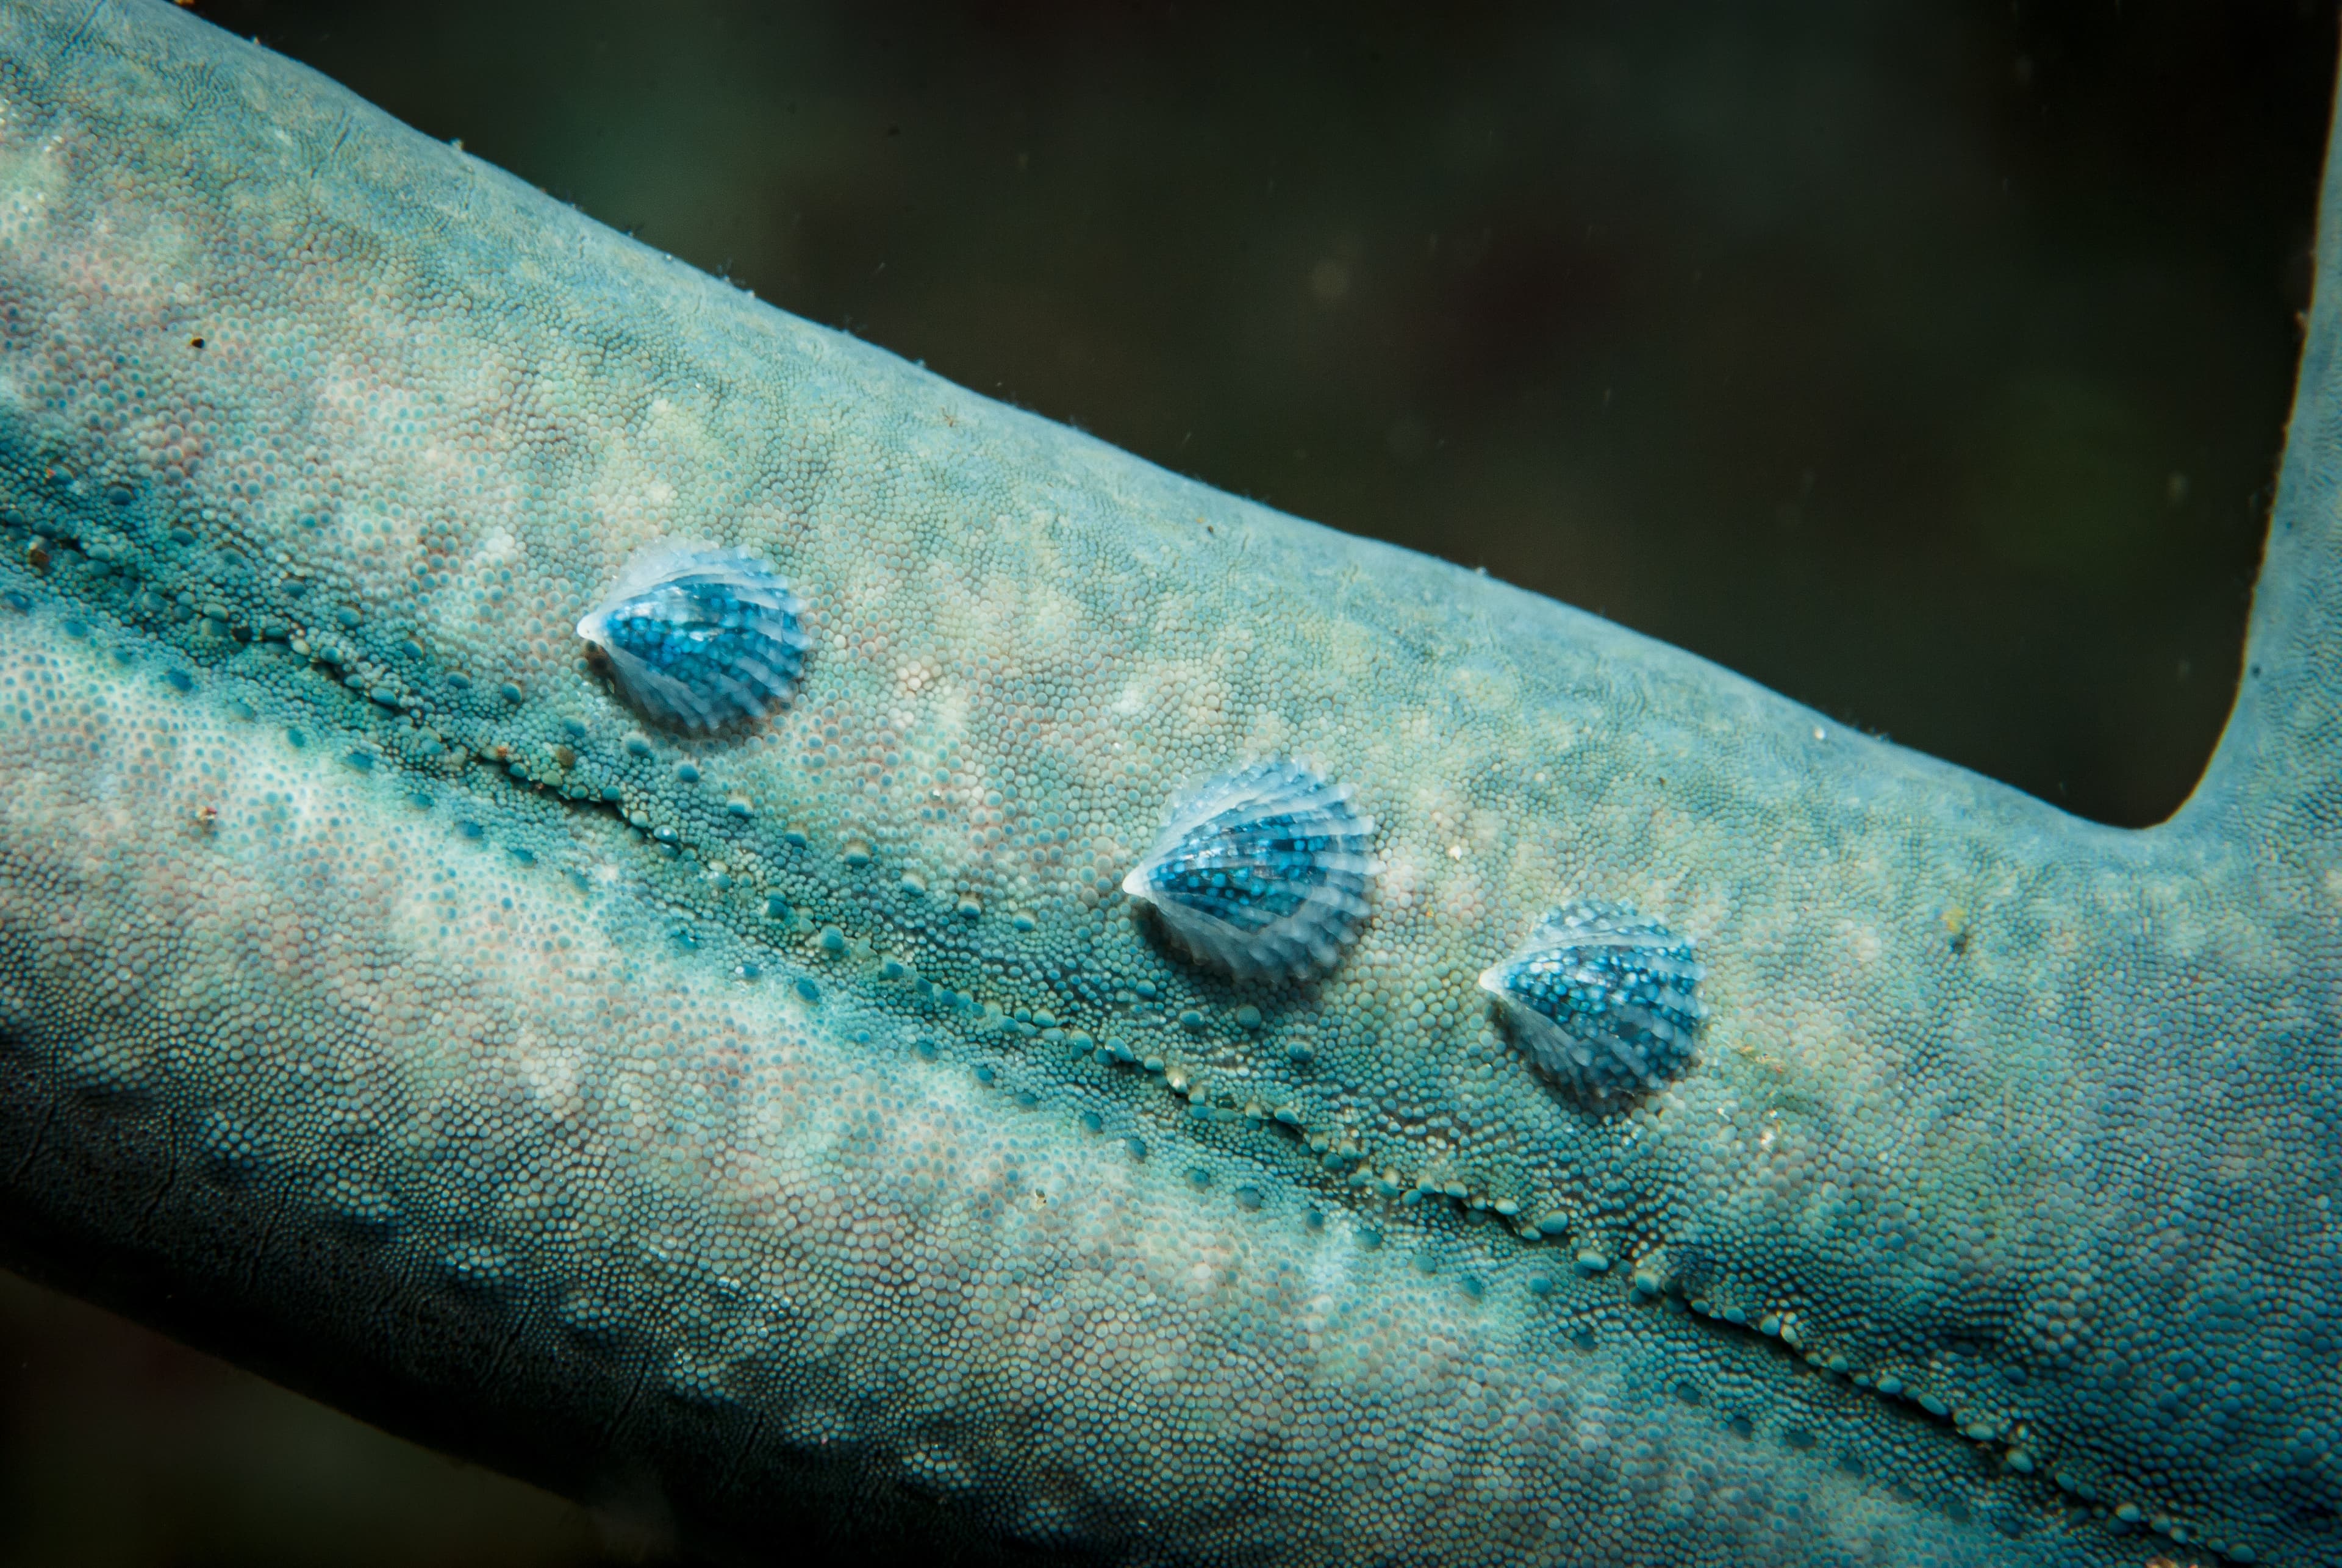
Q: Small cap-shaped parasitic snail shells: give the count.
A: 3